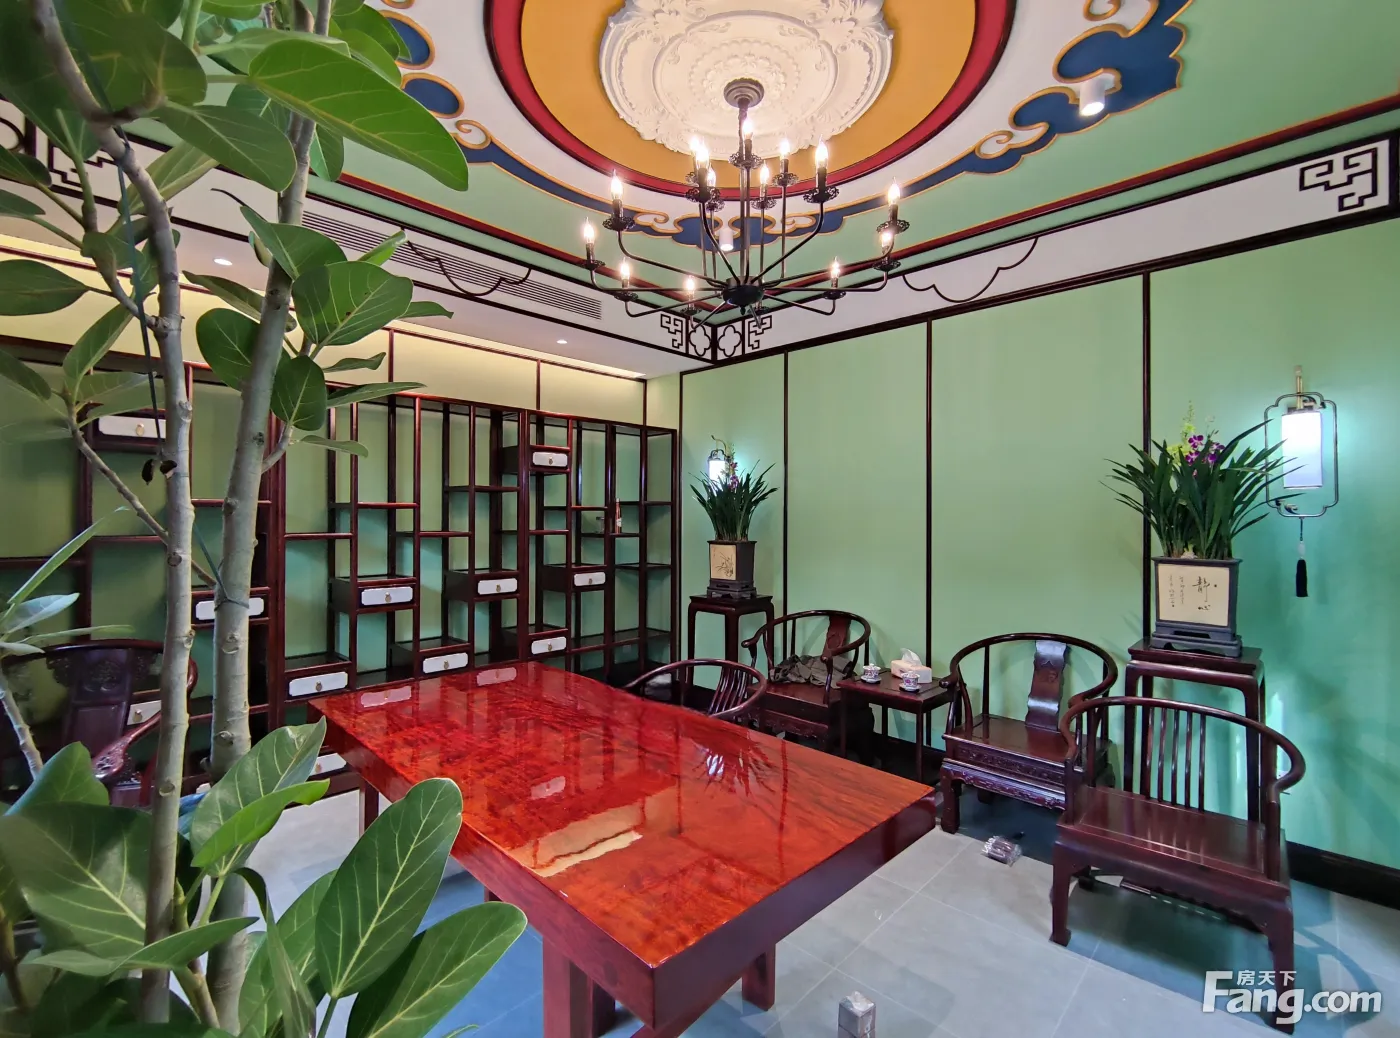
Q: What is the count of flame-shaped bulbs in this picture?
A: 14